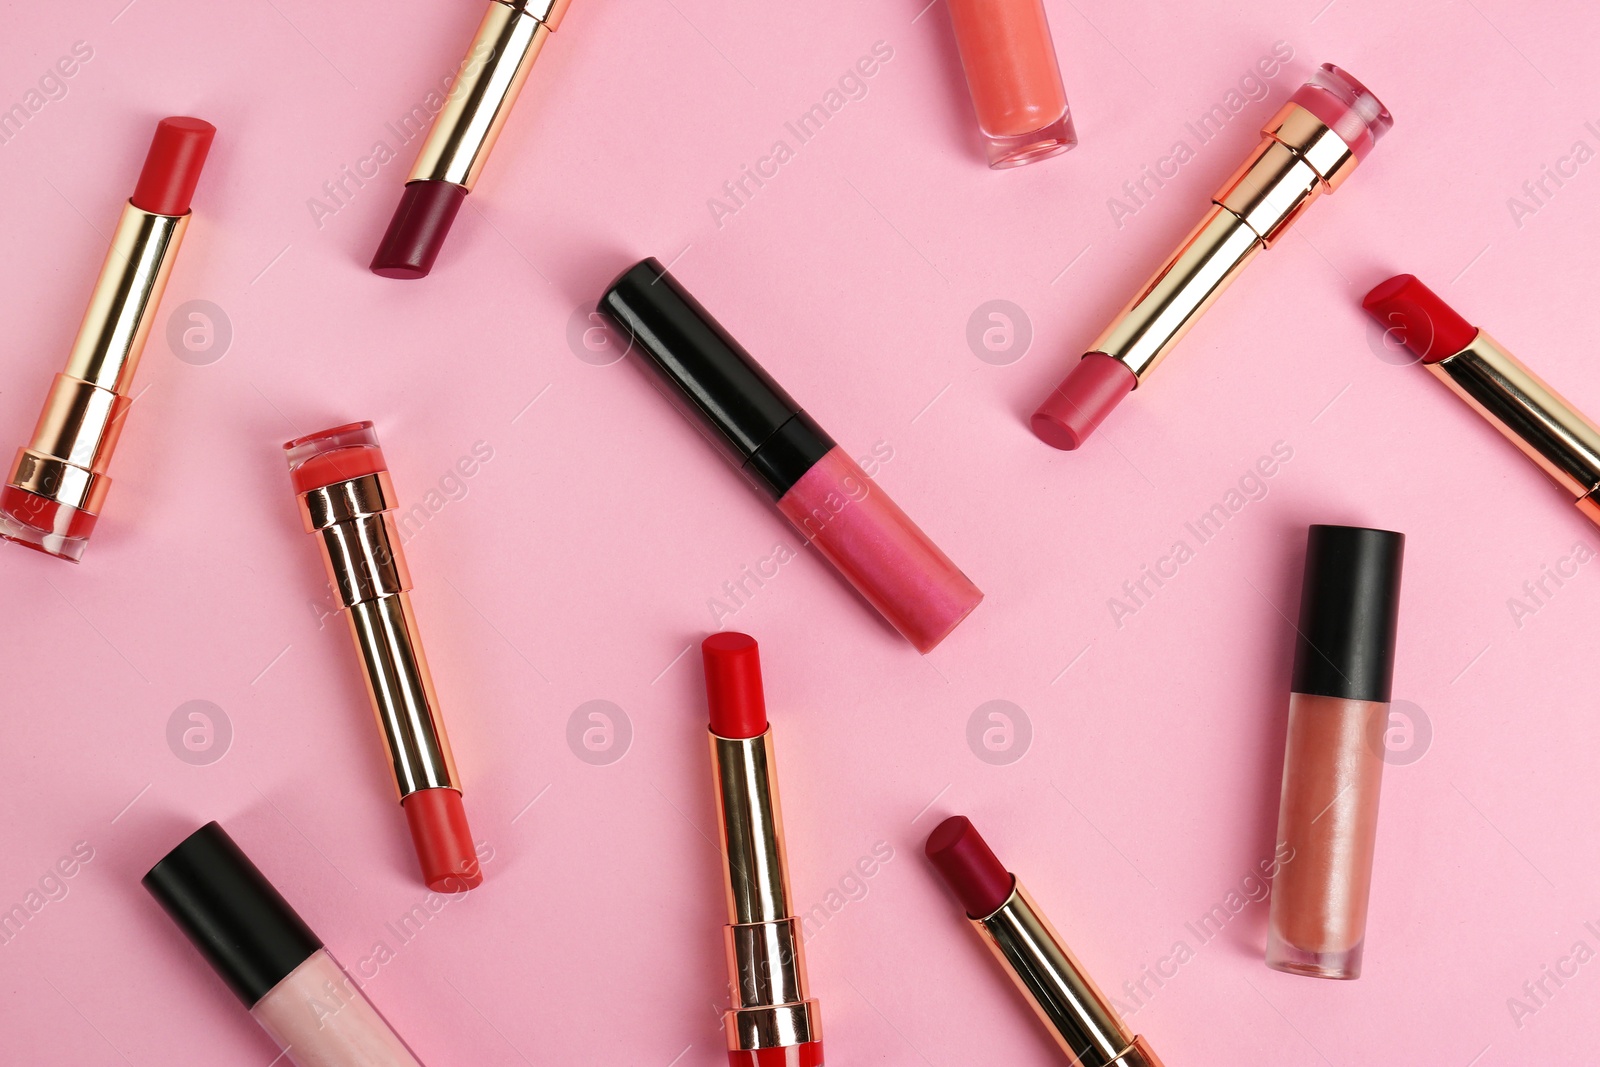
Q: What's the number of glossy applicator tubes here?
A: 4